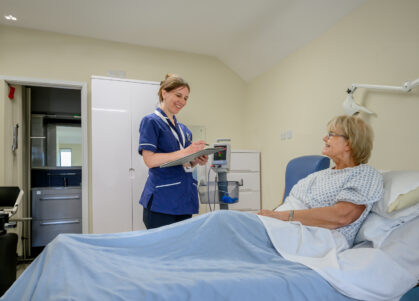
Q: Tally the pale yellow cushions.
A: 1